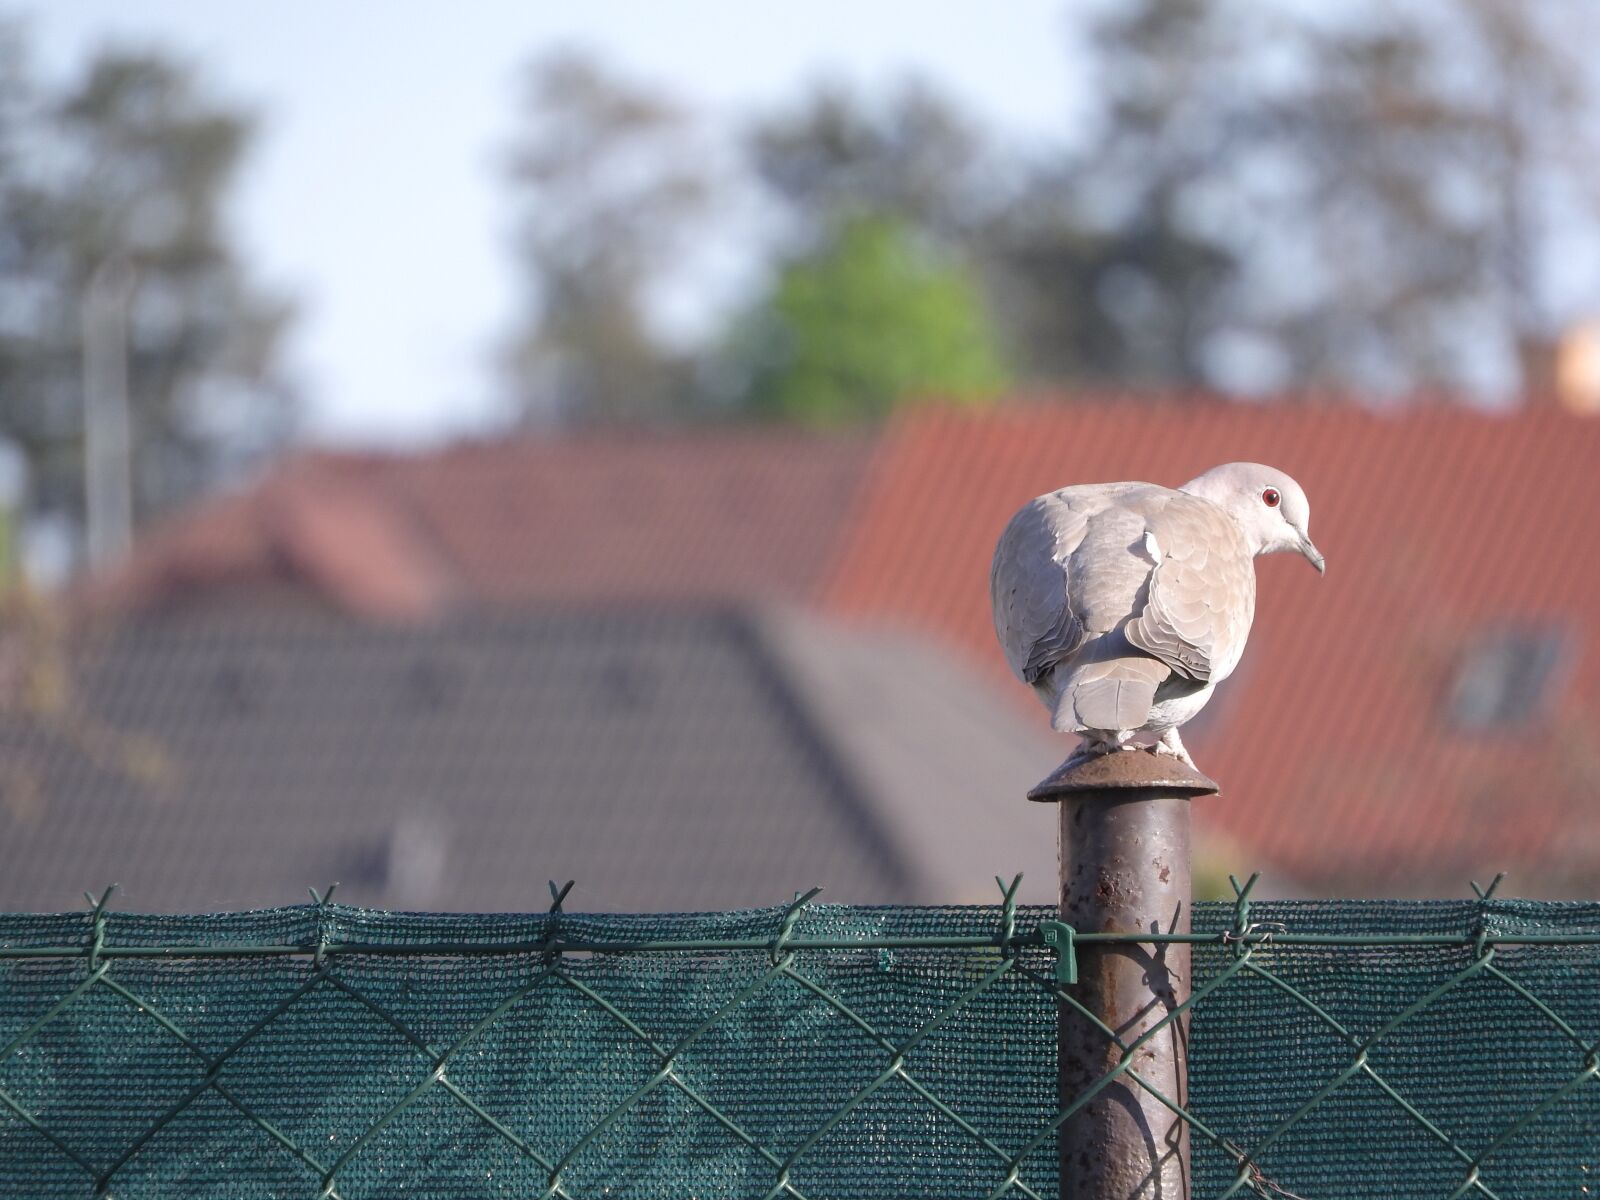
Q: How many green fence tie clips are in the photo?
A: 1